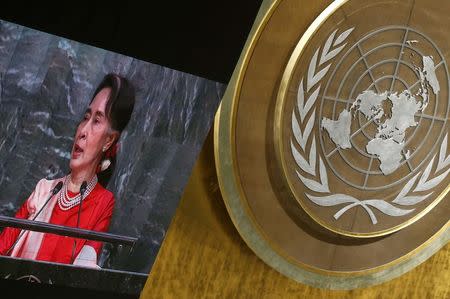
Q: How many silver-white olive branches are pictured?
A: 2